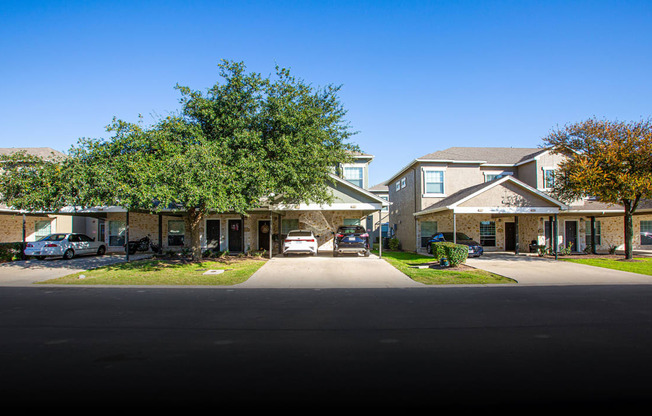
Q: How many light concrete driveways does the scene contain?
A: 3